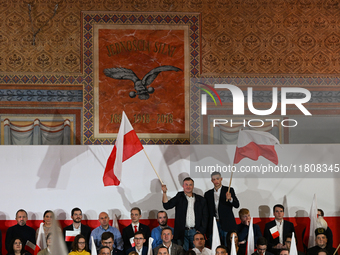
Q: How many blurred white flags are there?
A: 1